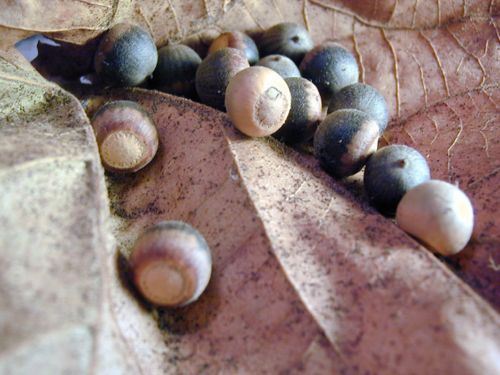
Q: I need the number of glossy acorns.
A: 15